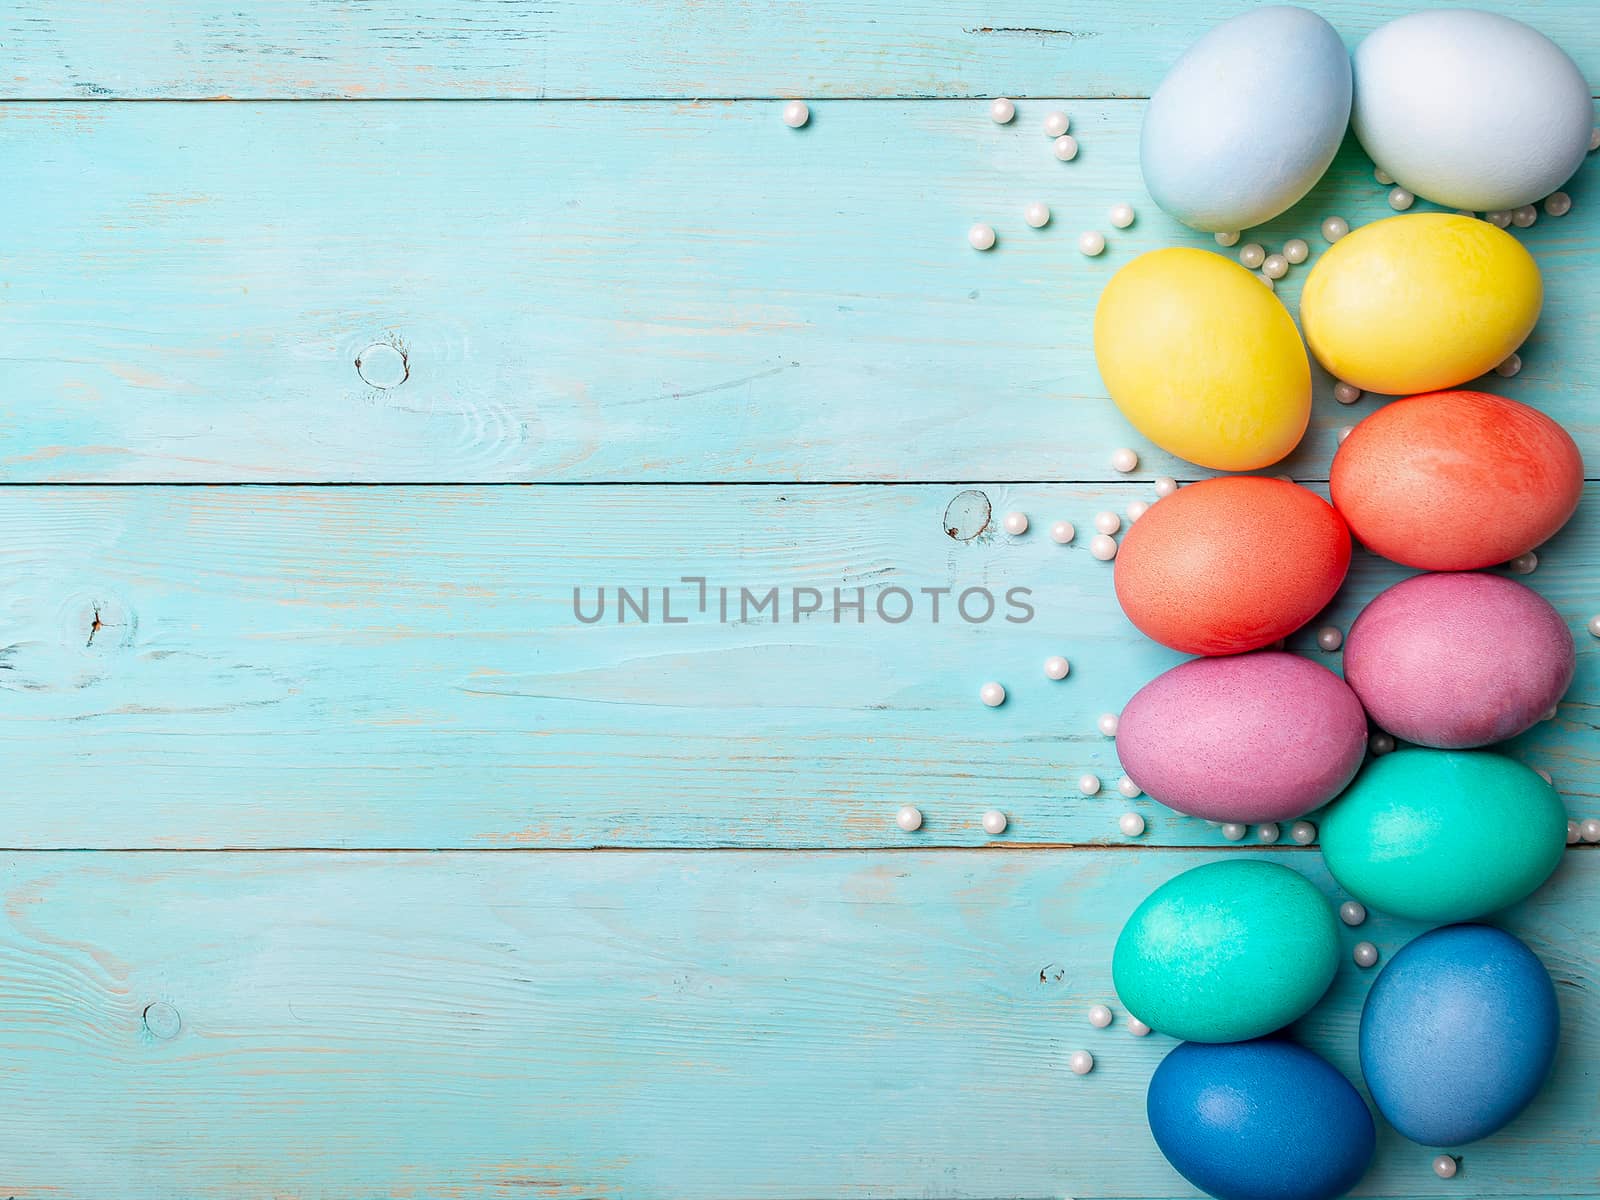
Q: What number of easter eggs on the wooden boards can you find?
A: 12